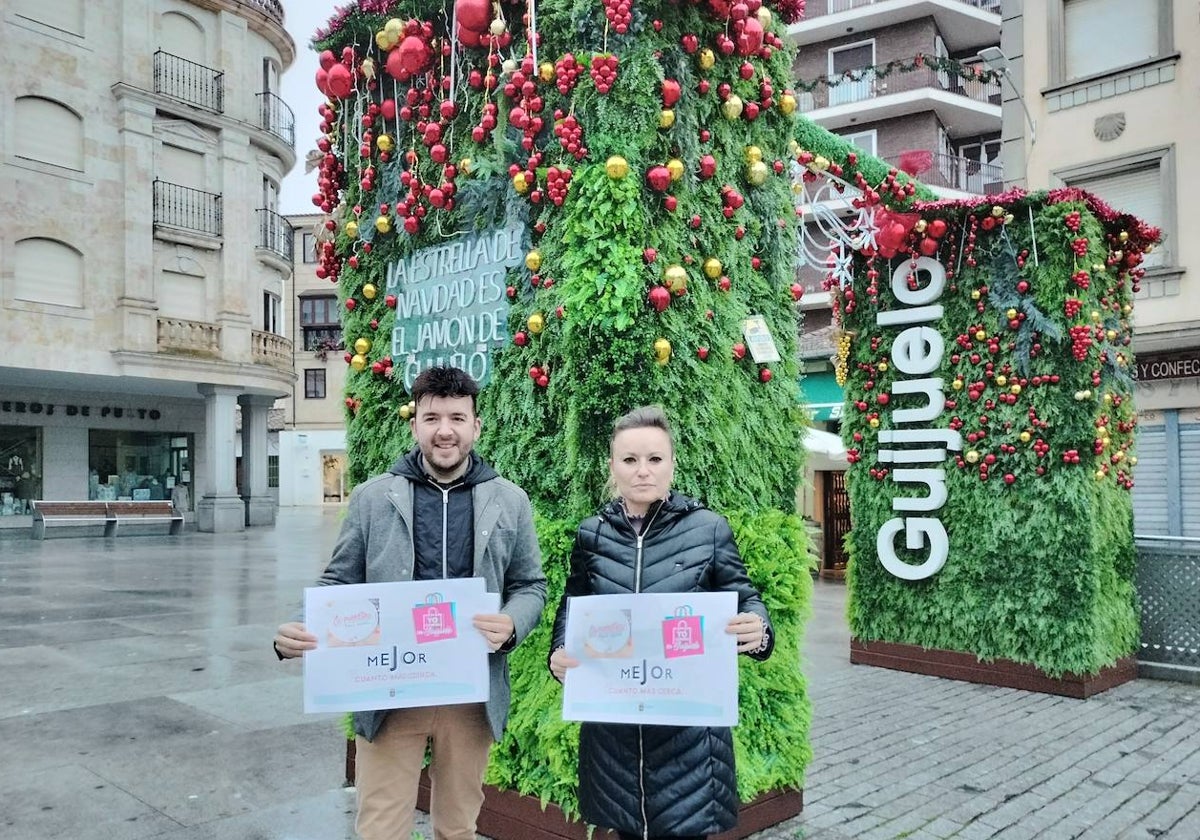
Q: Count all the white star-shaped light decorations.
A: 2